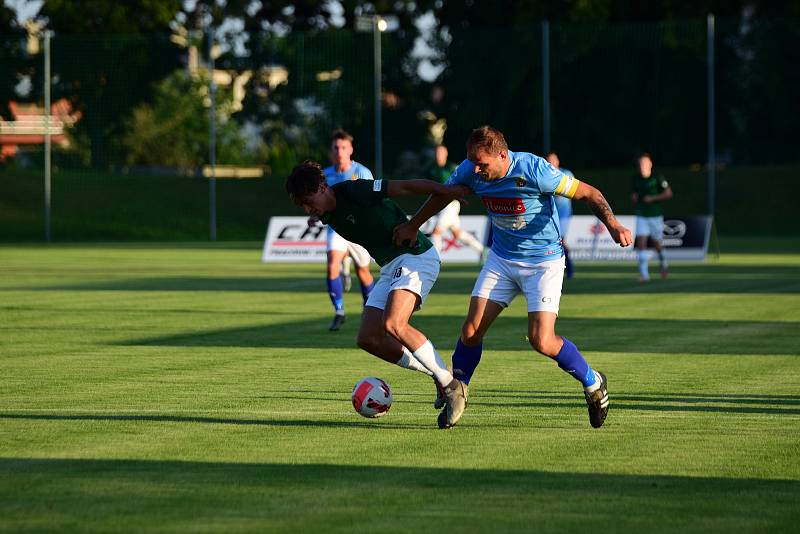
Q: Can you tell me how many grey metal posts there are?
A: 5